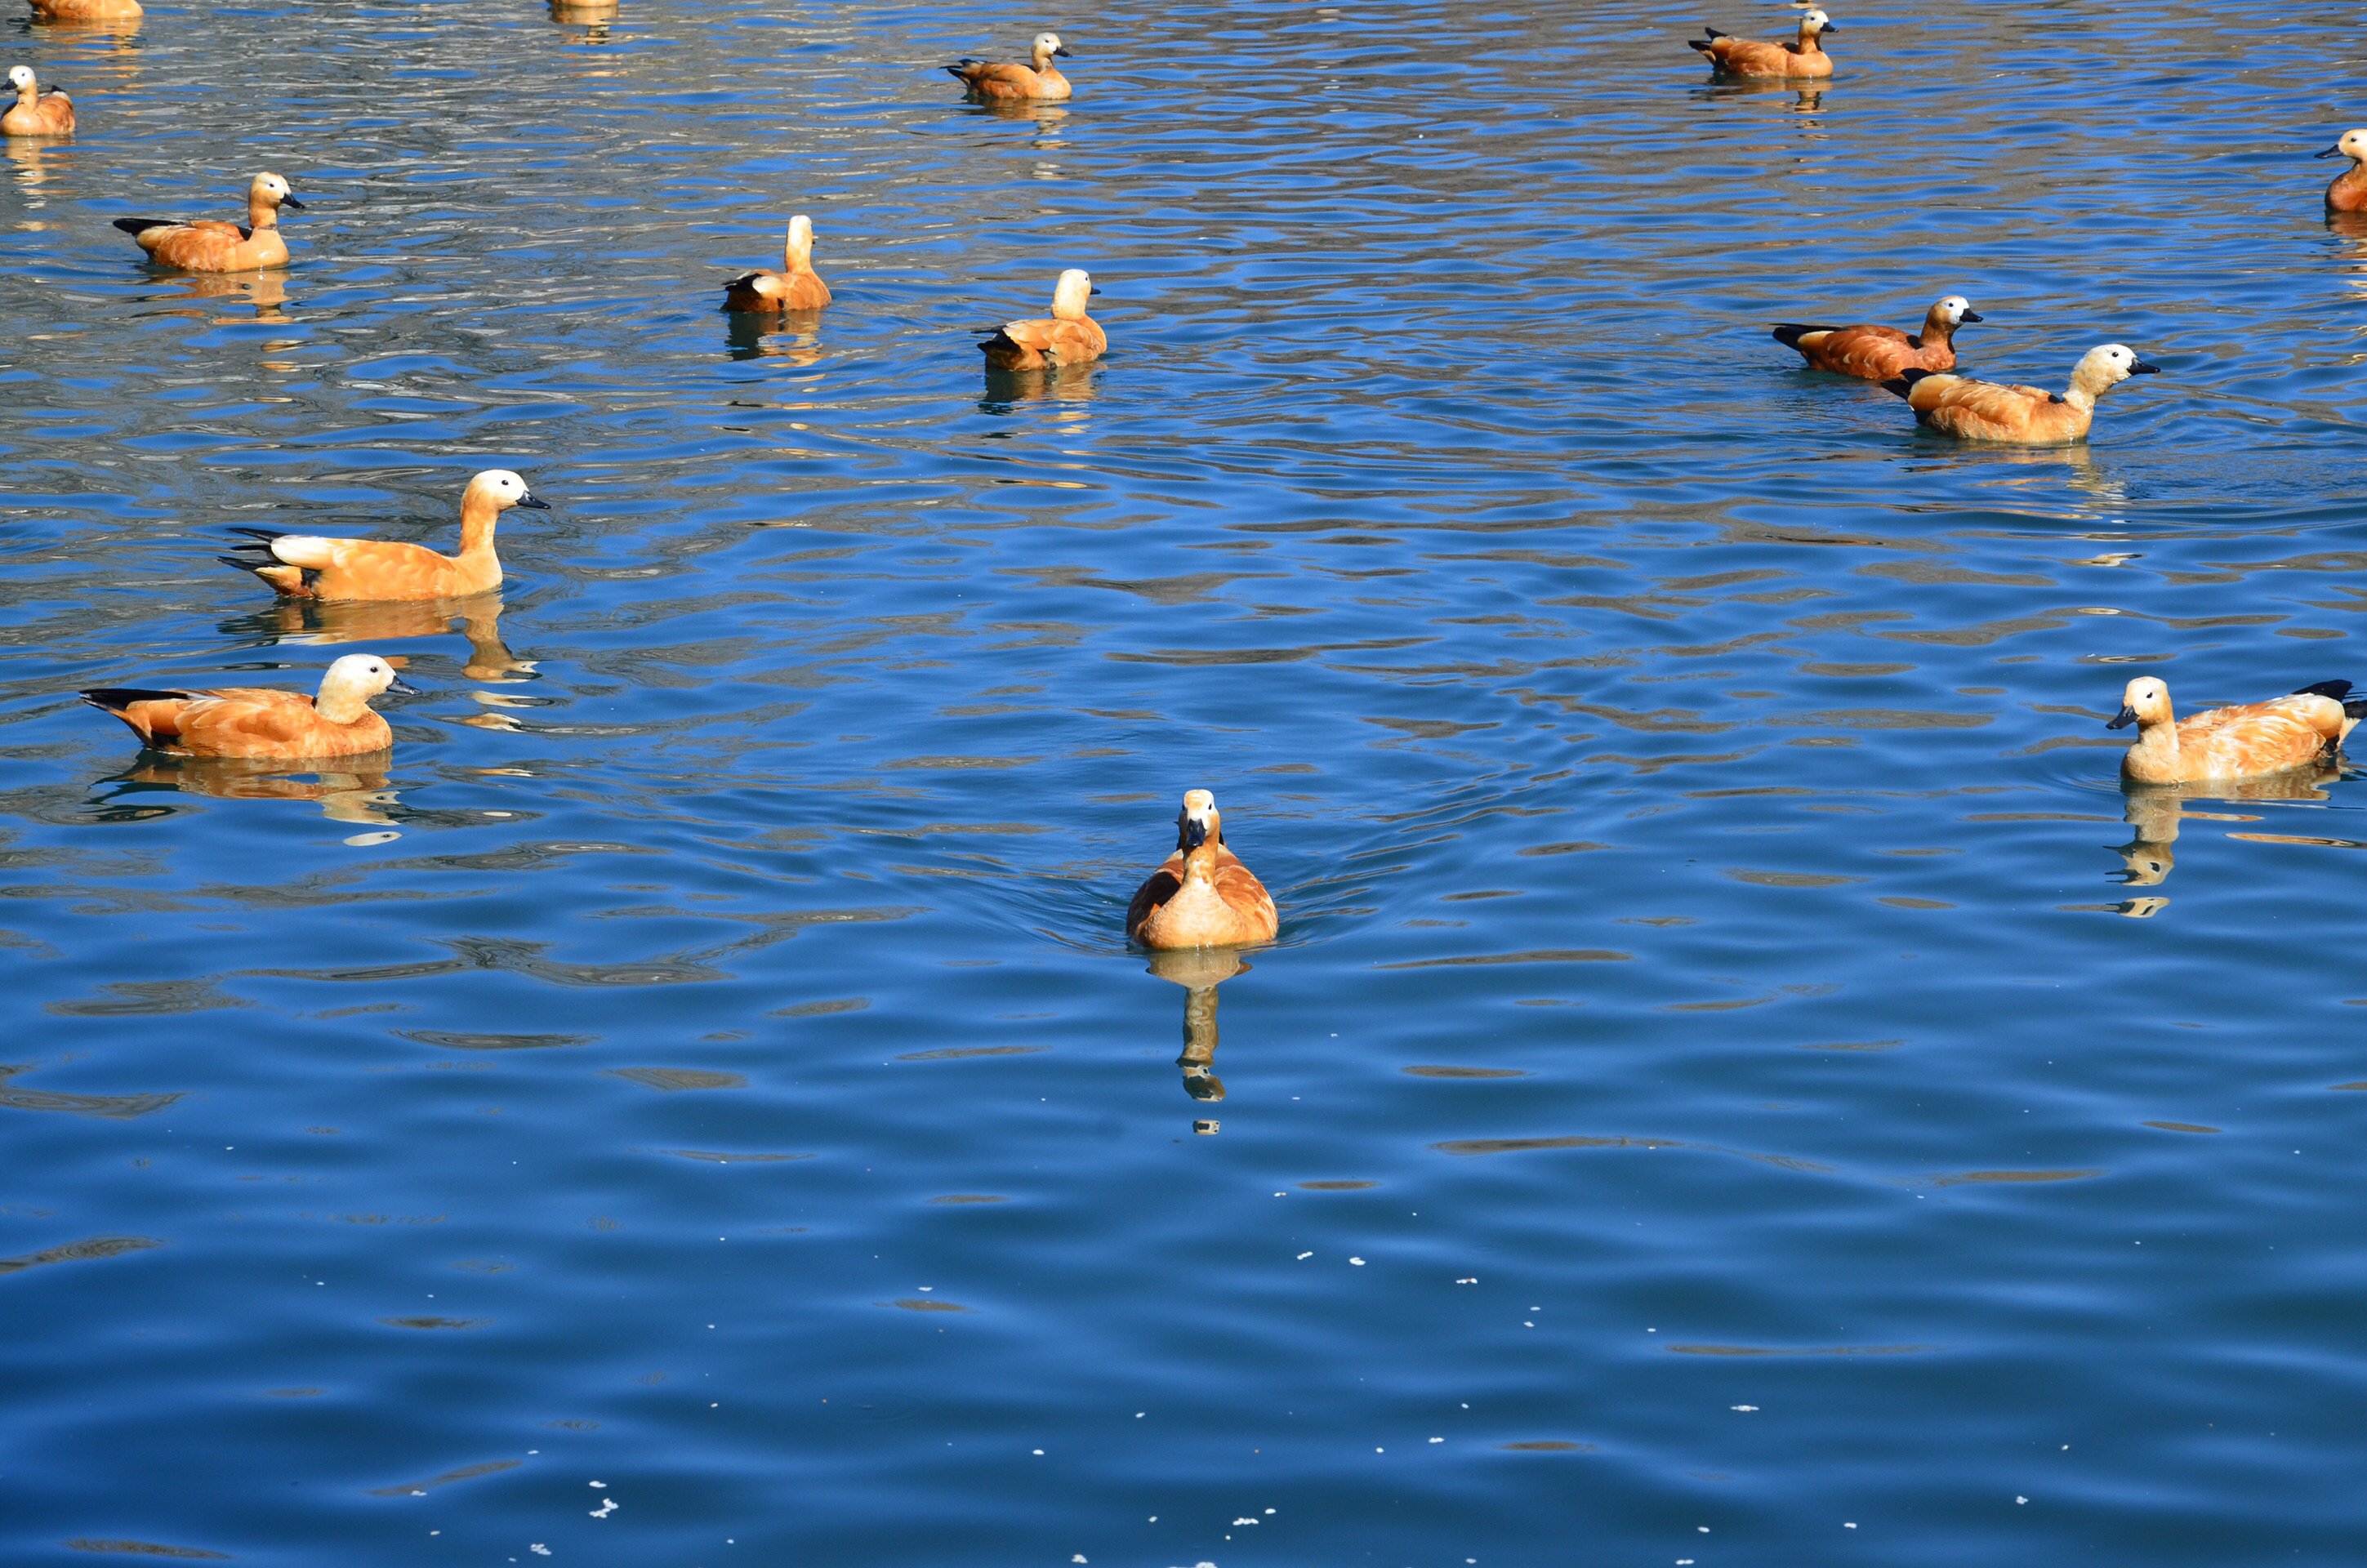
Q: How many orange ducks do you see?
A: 15